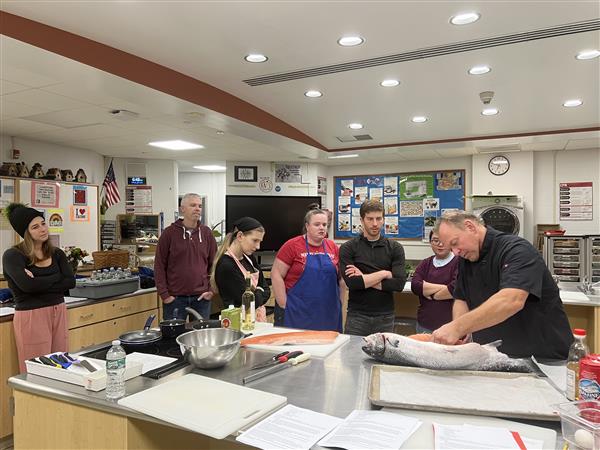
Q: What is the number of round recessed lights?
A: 11